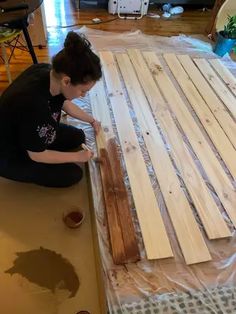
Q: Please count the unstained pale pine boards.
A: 8